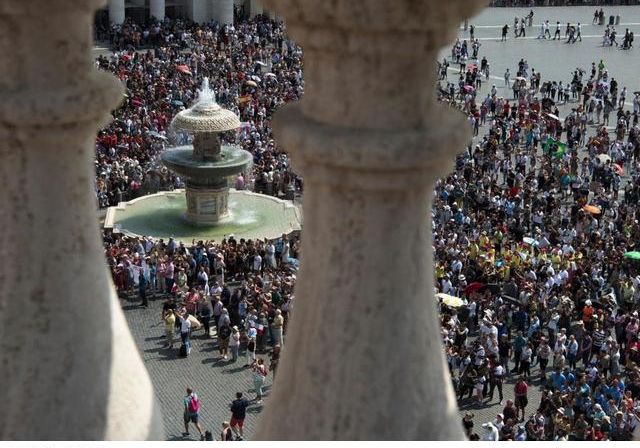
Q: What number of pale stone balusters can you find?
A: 2